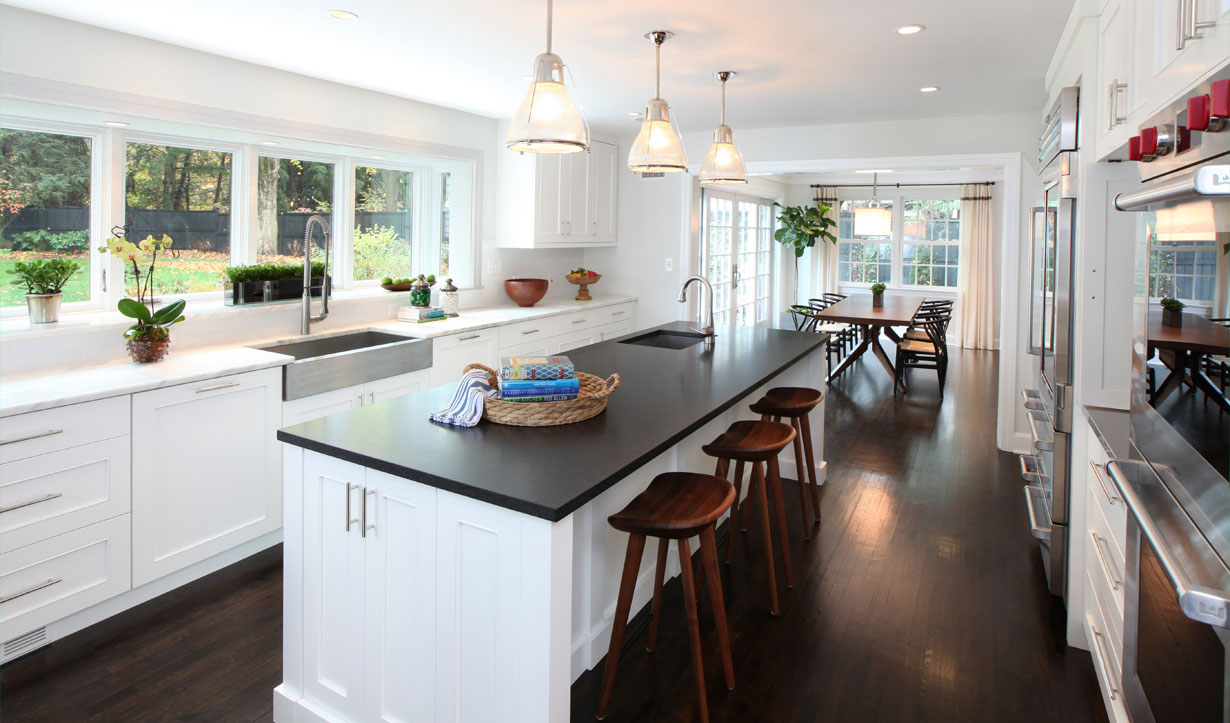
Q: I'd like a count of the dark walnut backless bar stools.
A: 3